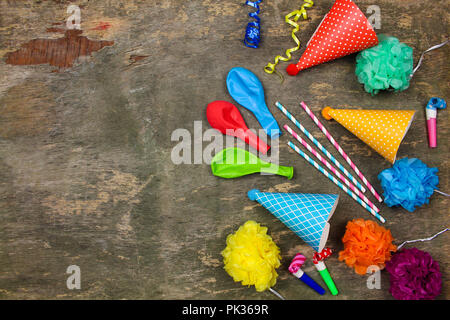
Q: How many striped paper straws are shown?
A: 4